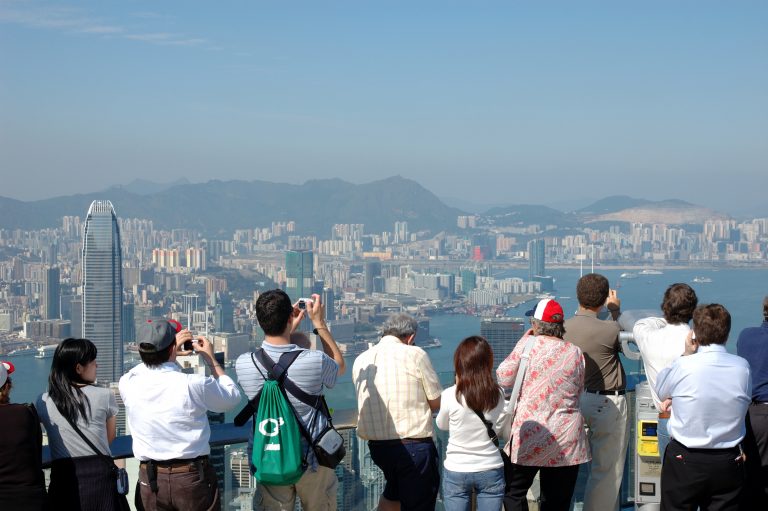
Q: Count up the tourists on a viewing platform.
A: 11